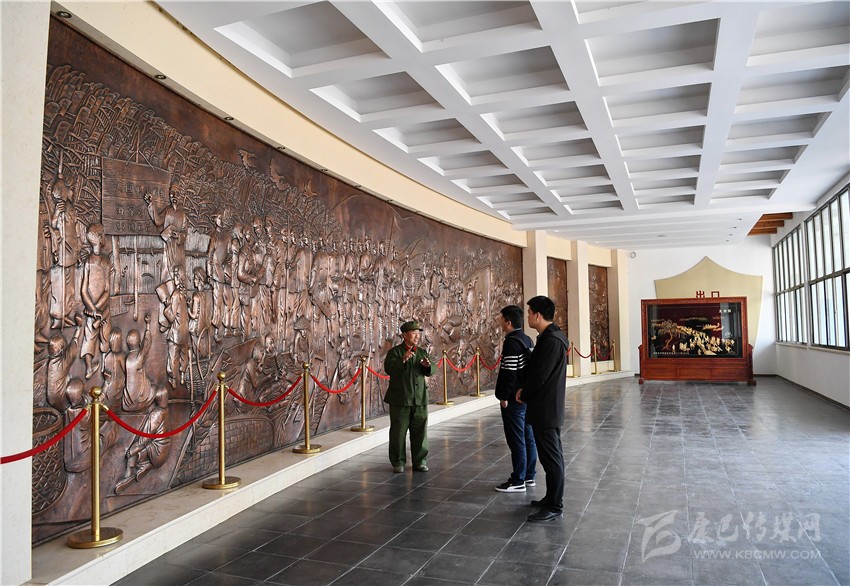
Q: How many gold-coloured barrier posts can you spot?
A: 9